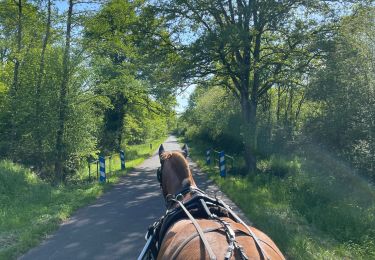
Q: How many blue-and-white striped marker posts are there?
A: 4